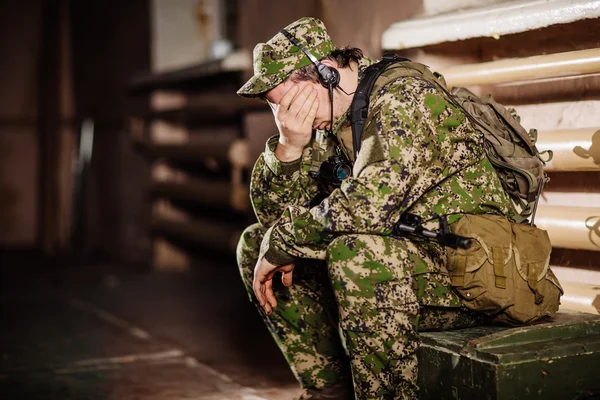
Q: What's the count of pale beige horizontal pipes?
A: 4